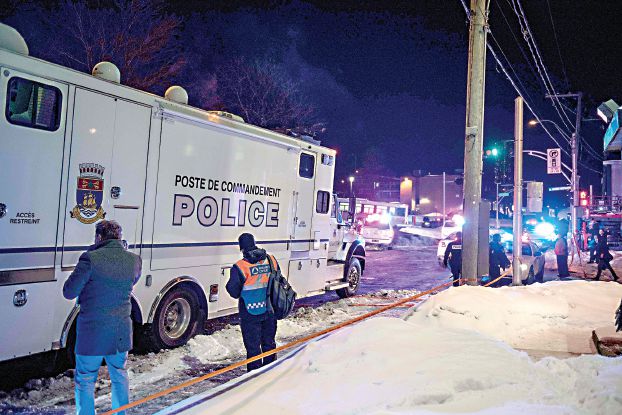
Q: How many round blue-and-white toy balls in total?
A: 0